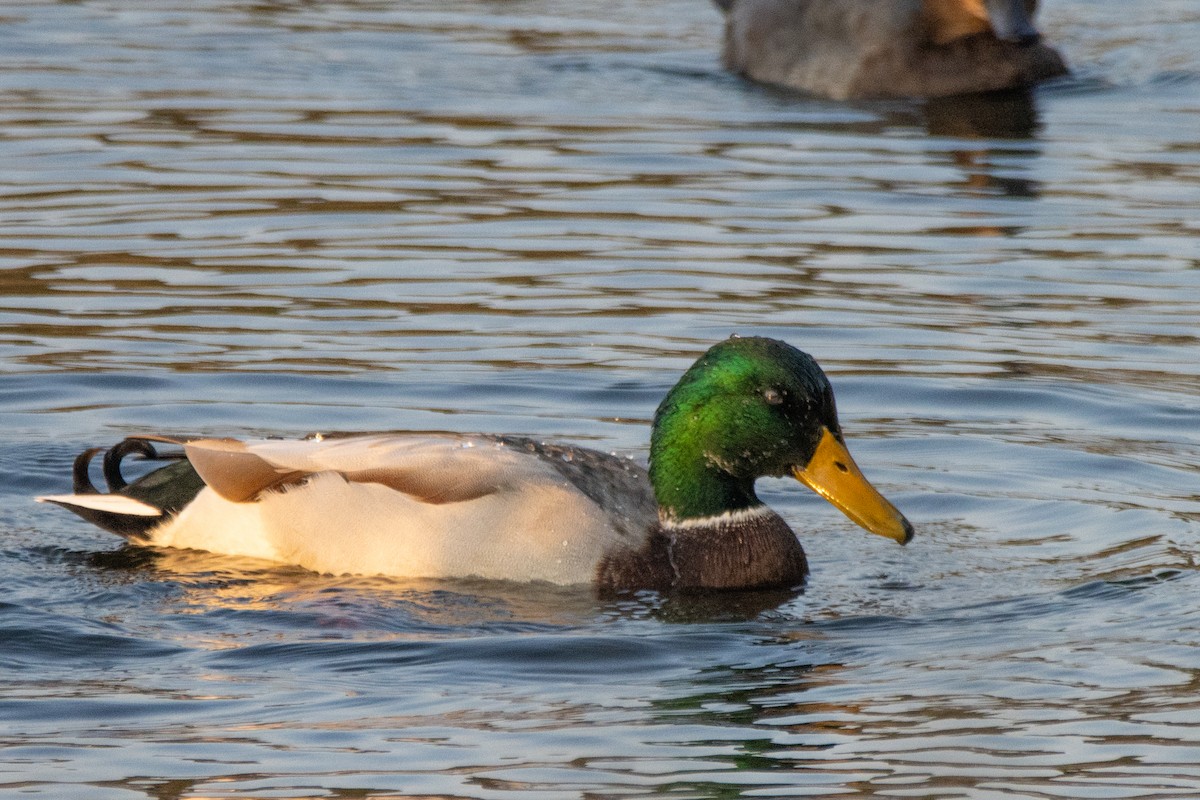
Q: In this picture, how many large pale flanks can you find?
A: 1